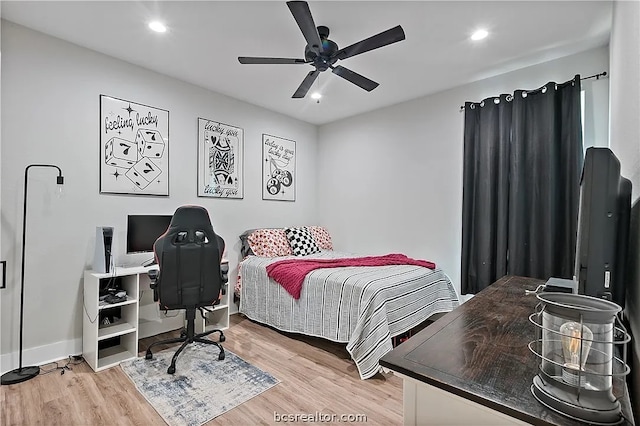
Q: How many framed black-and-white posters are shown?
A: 3